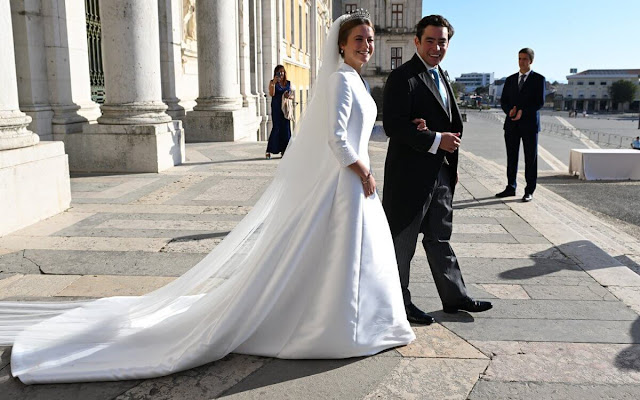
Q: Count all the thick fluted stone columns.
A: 3